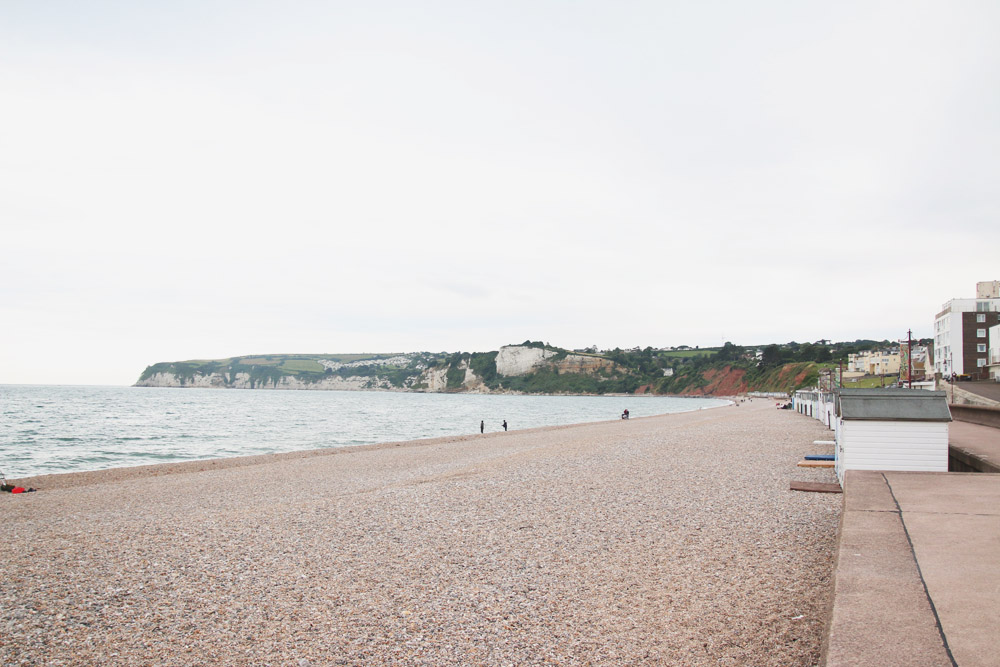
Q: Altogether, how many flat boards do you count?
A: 4